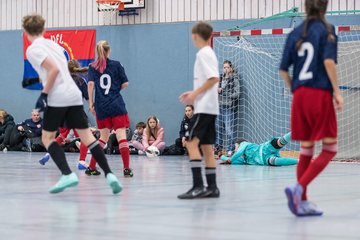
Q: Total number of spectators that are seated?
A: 5